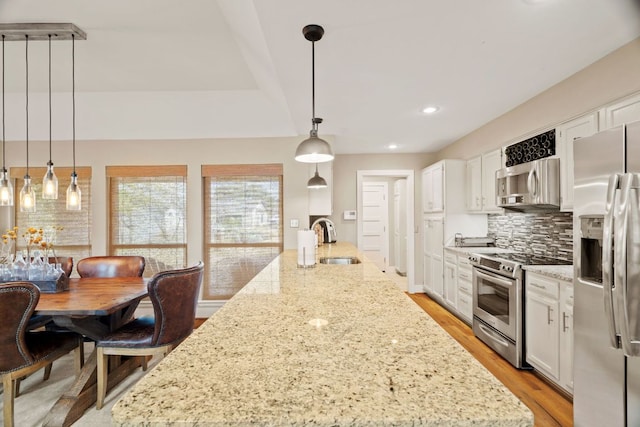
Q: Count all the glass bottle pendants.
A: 4